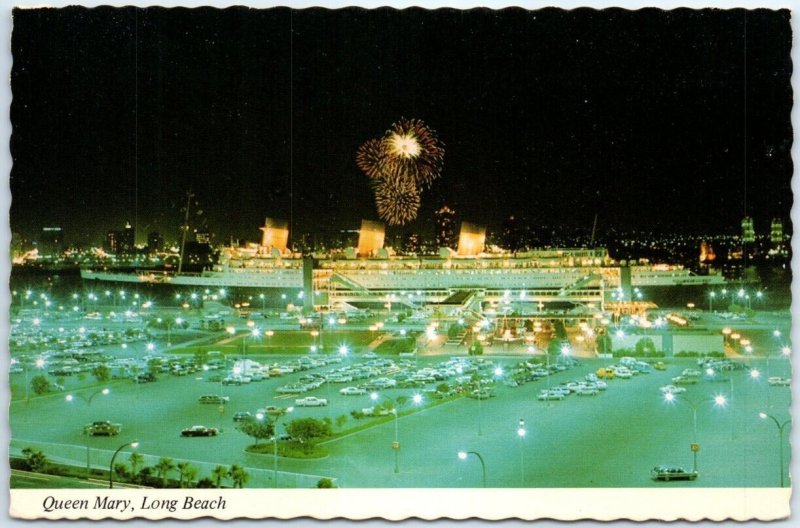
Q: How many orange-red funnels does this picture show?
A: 3